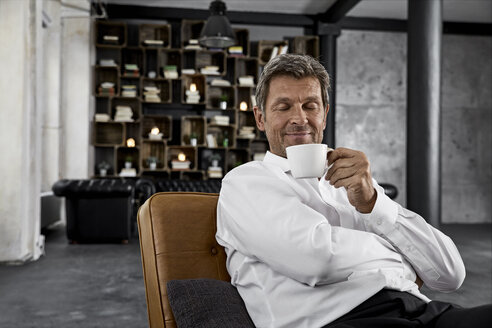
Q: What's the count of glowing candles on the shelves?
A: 5